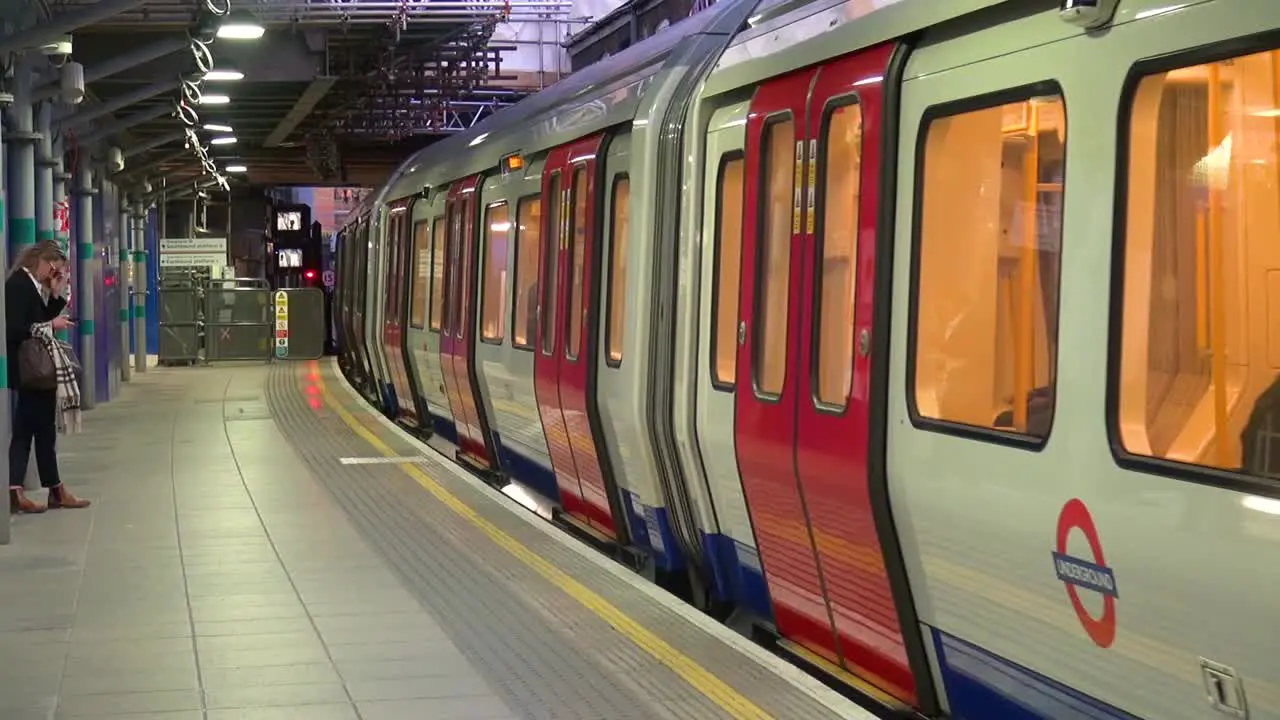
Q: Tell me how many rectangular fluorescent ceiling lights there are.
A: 6